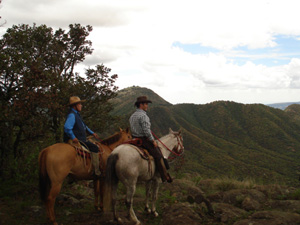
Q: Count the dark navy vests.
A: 1